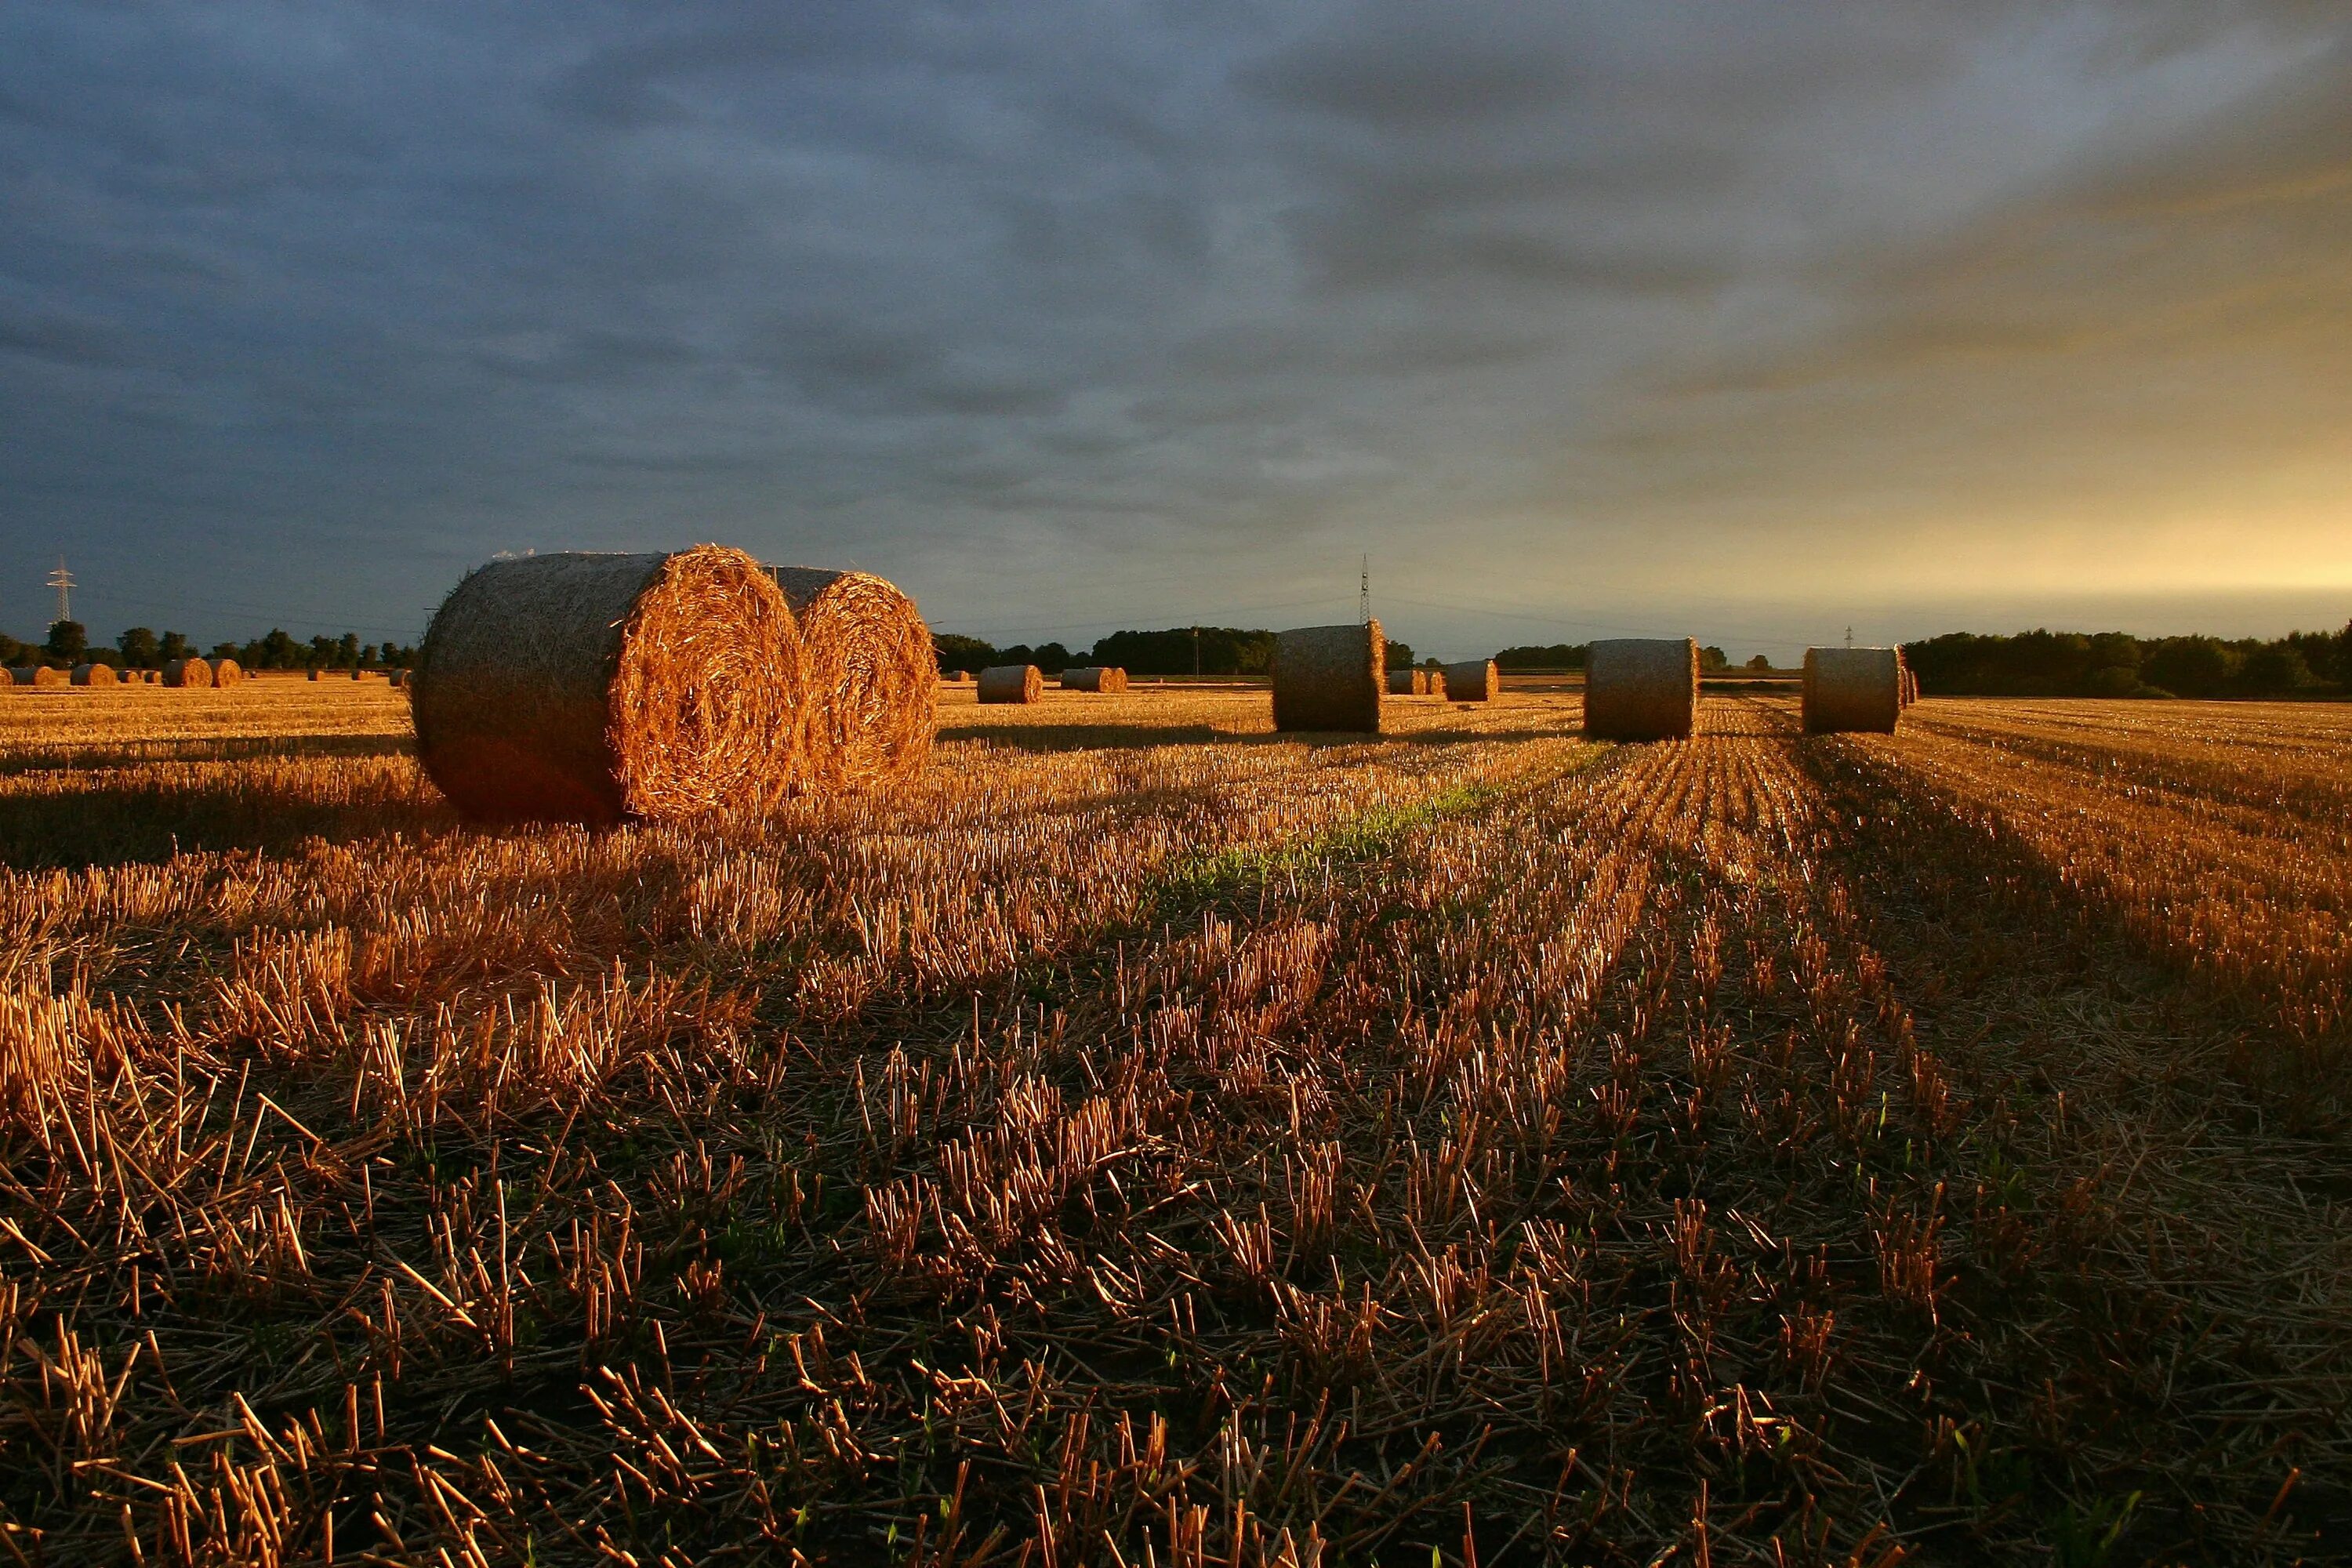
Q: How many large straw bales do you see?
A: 5